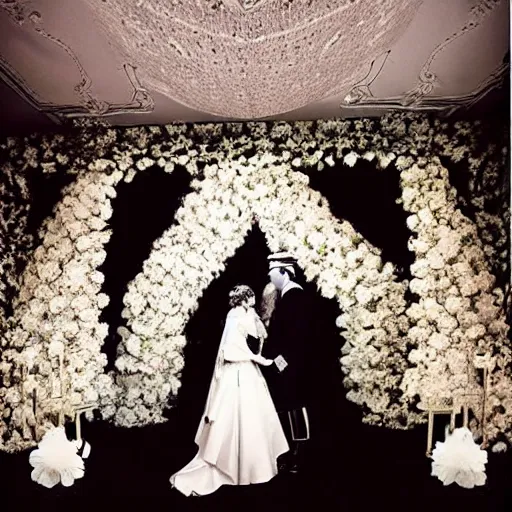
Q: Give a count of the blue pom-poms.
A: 0